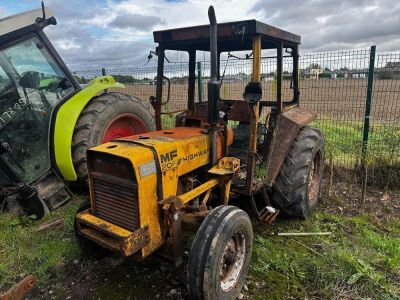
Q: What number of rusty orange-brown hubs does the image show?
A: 2